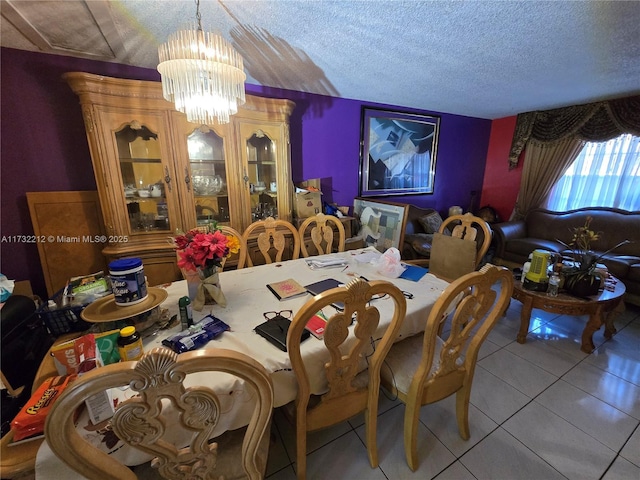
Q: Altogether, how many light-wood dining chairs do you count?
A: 7